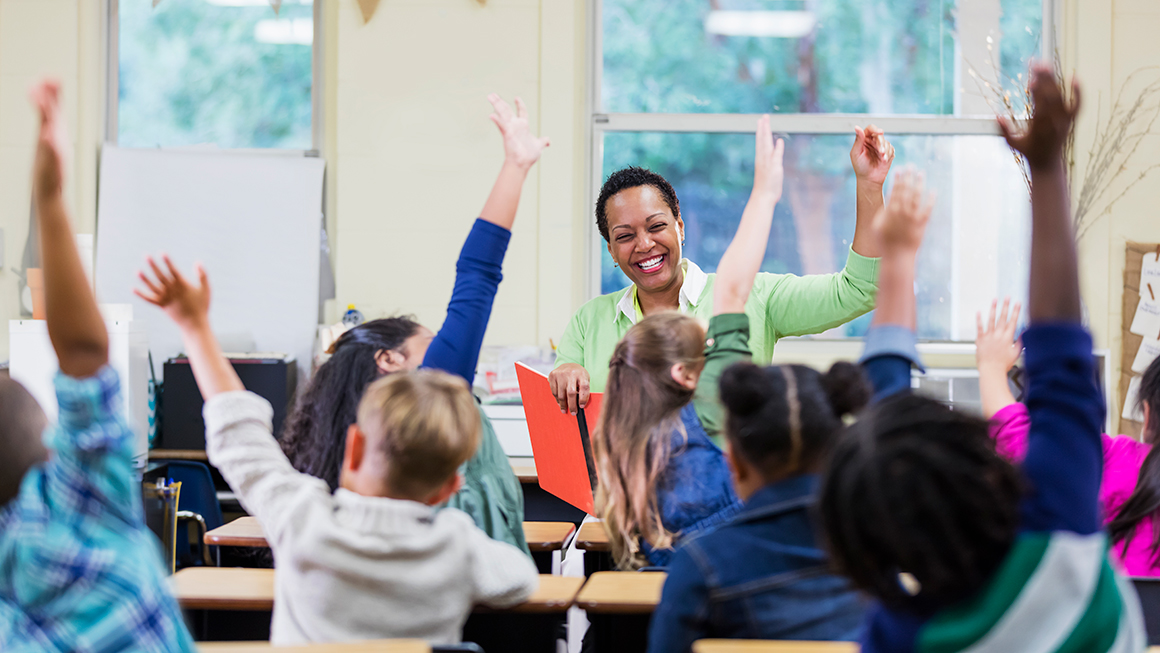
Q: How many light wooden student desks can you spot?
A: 6